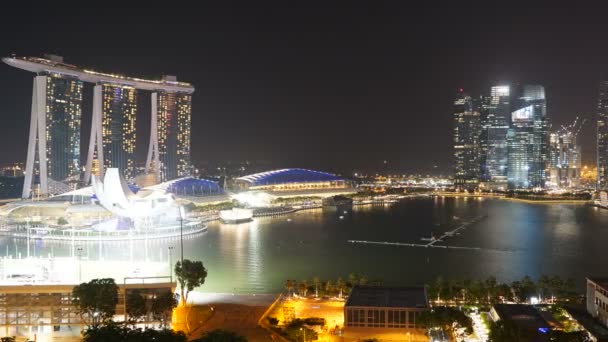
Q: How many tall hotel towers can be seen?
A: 3